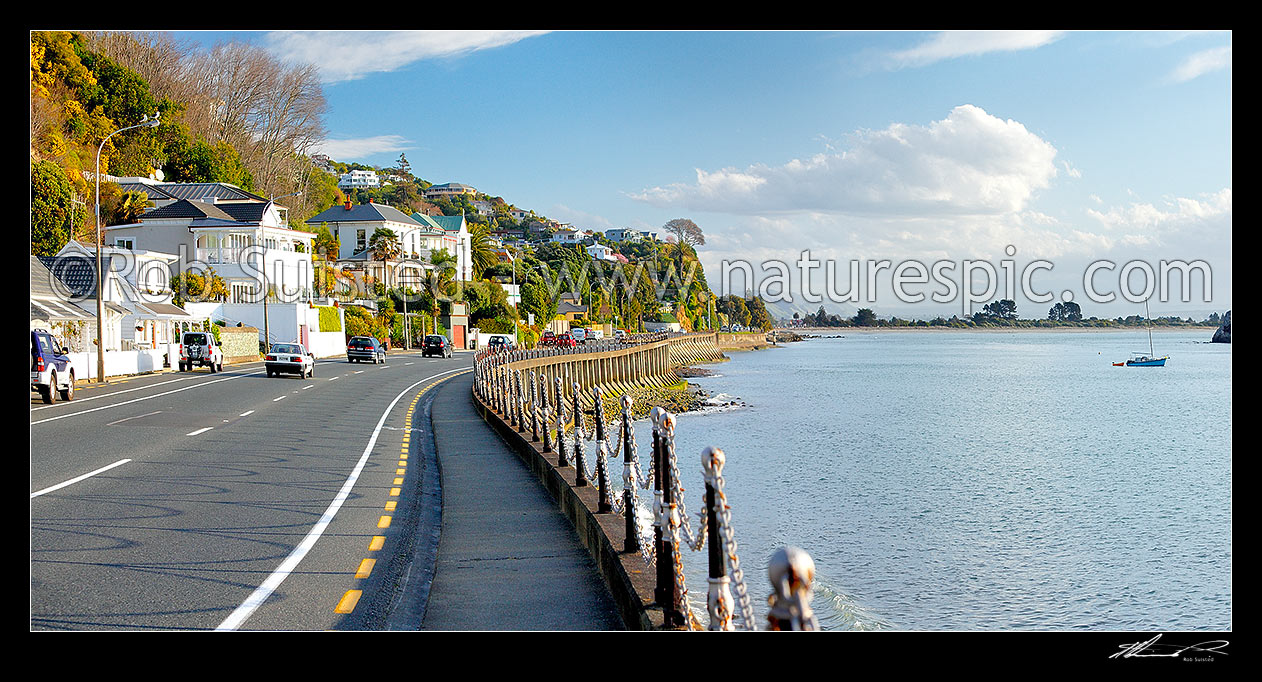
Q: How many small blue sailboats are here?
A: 1